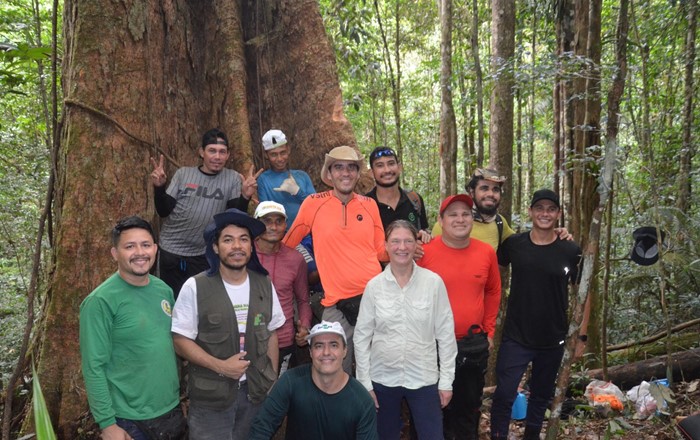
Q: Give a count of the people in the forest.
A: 12